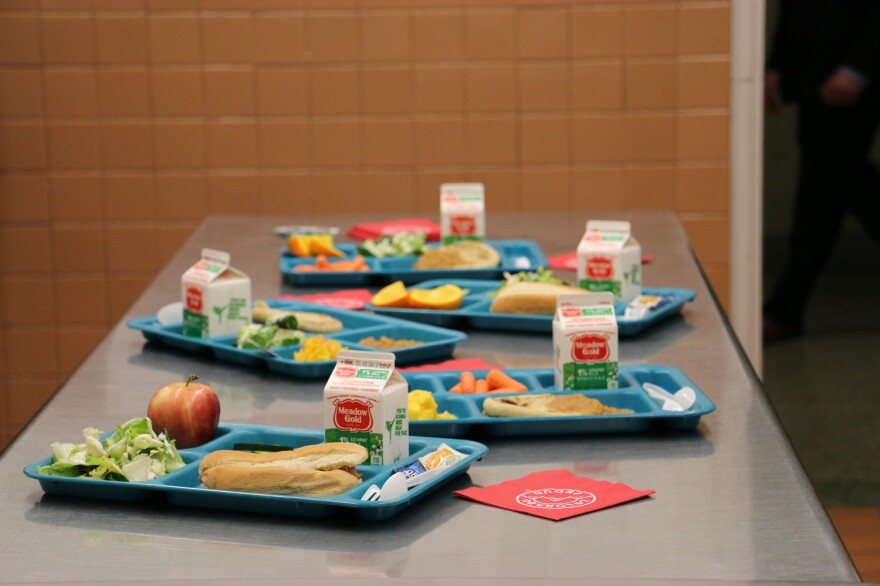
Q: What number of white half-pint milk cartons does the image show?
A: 5